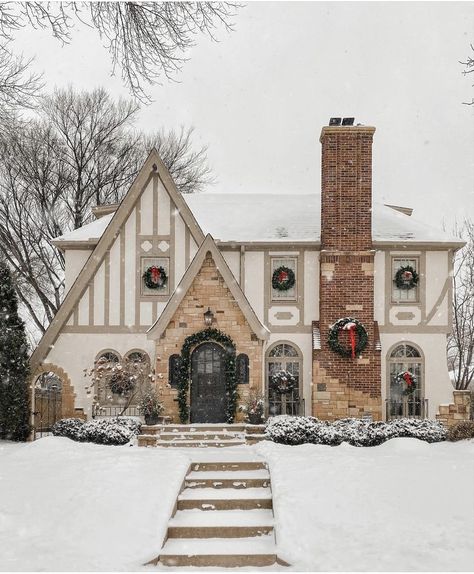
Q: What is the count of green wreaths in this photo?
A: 7